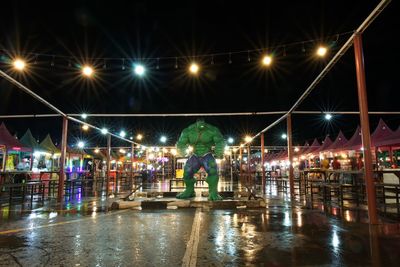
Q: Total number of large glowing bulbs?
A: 6